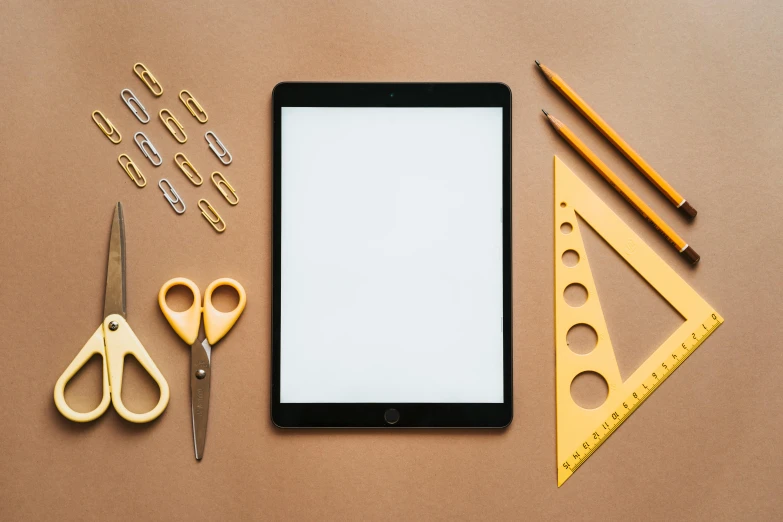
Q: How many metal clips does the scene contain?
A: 12